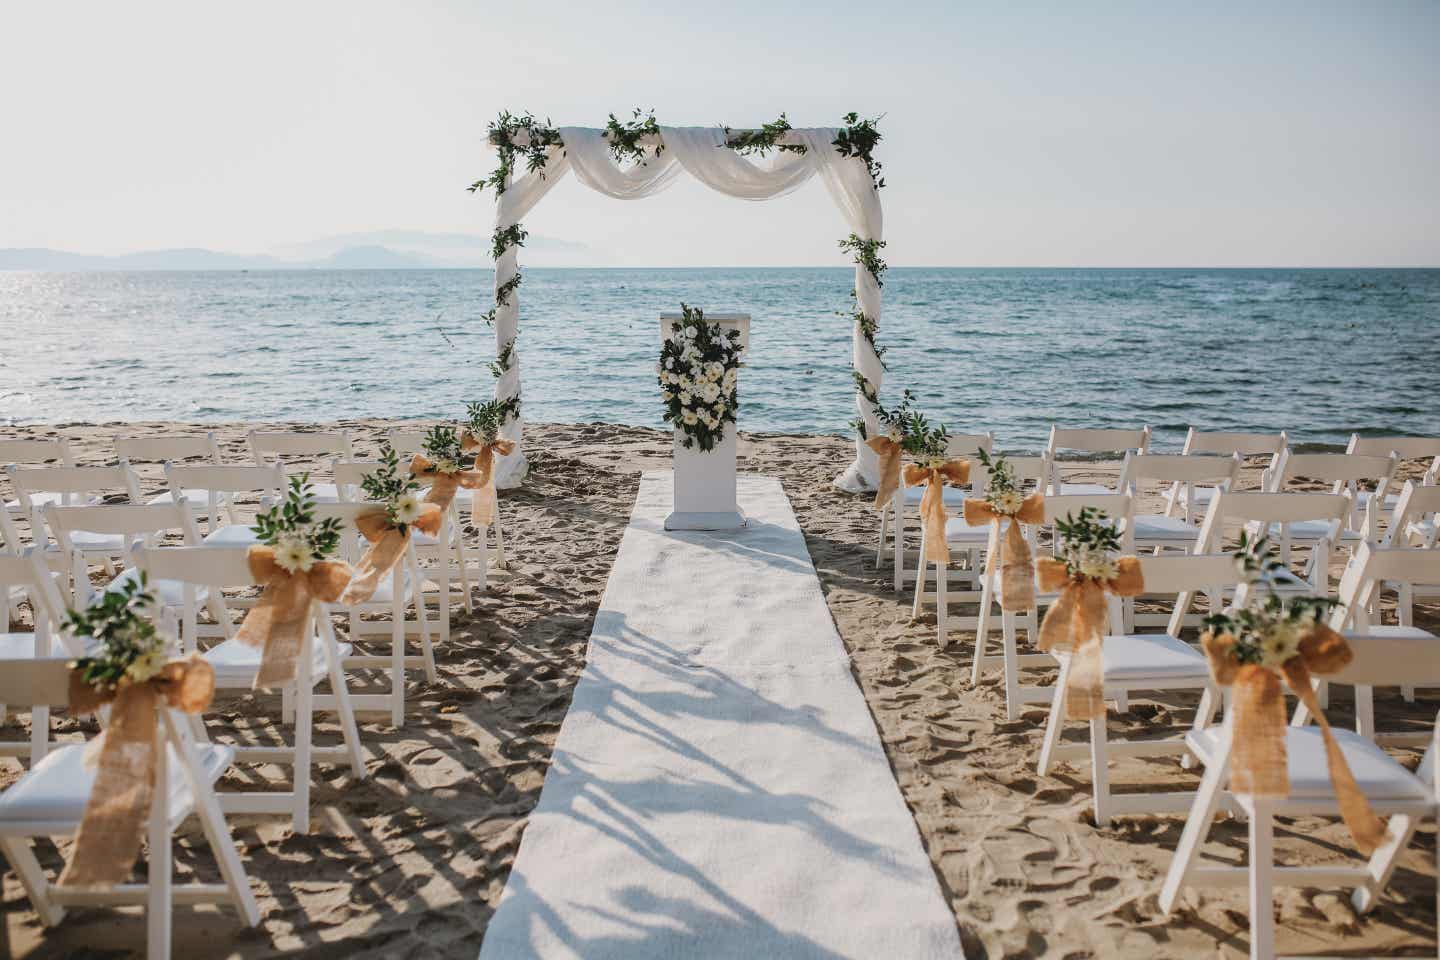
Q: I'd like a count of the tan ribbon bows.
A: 10